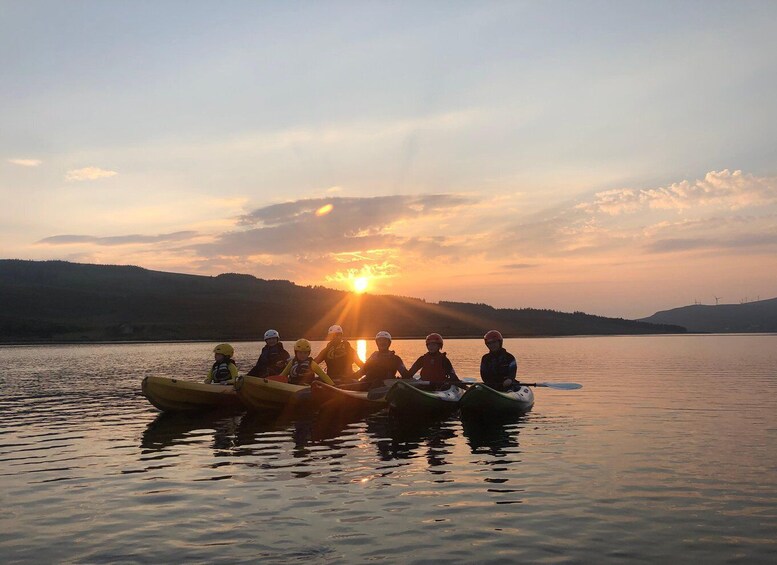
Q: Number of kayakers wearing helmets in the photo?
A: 7